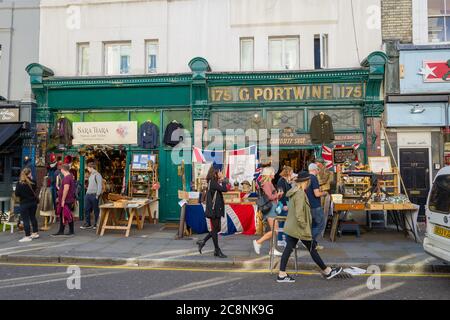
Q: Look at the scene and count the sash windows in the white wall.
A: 6